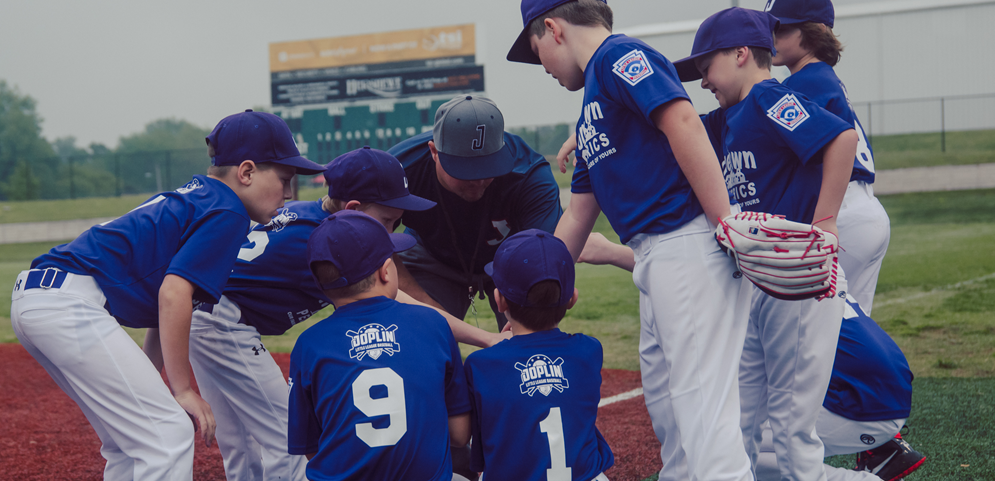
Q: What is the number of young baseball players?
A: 8